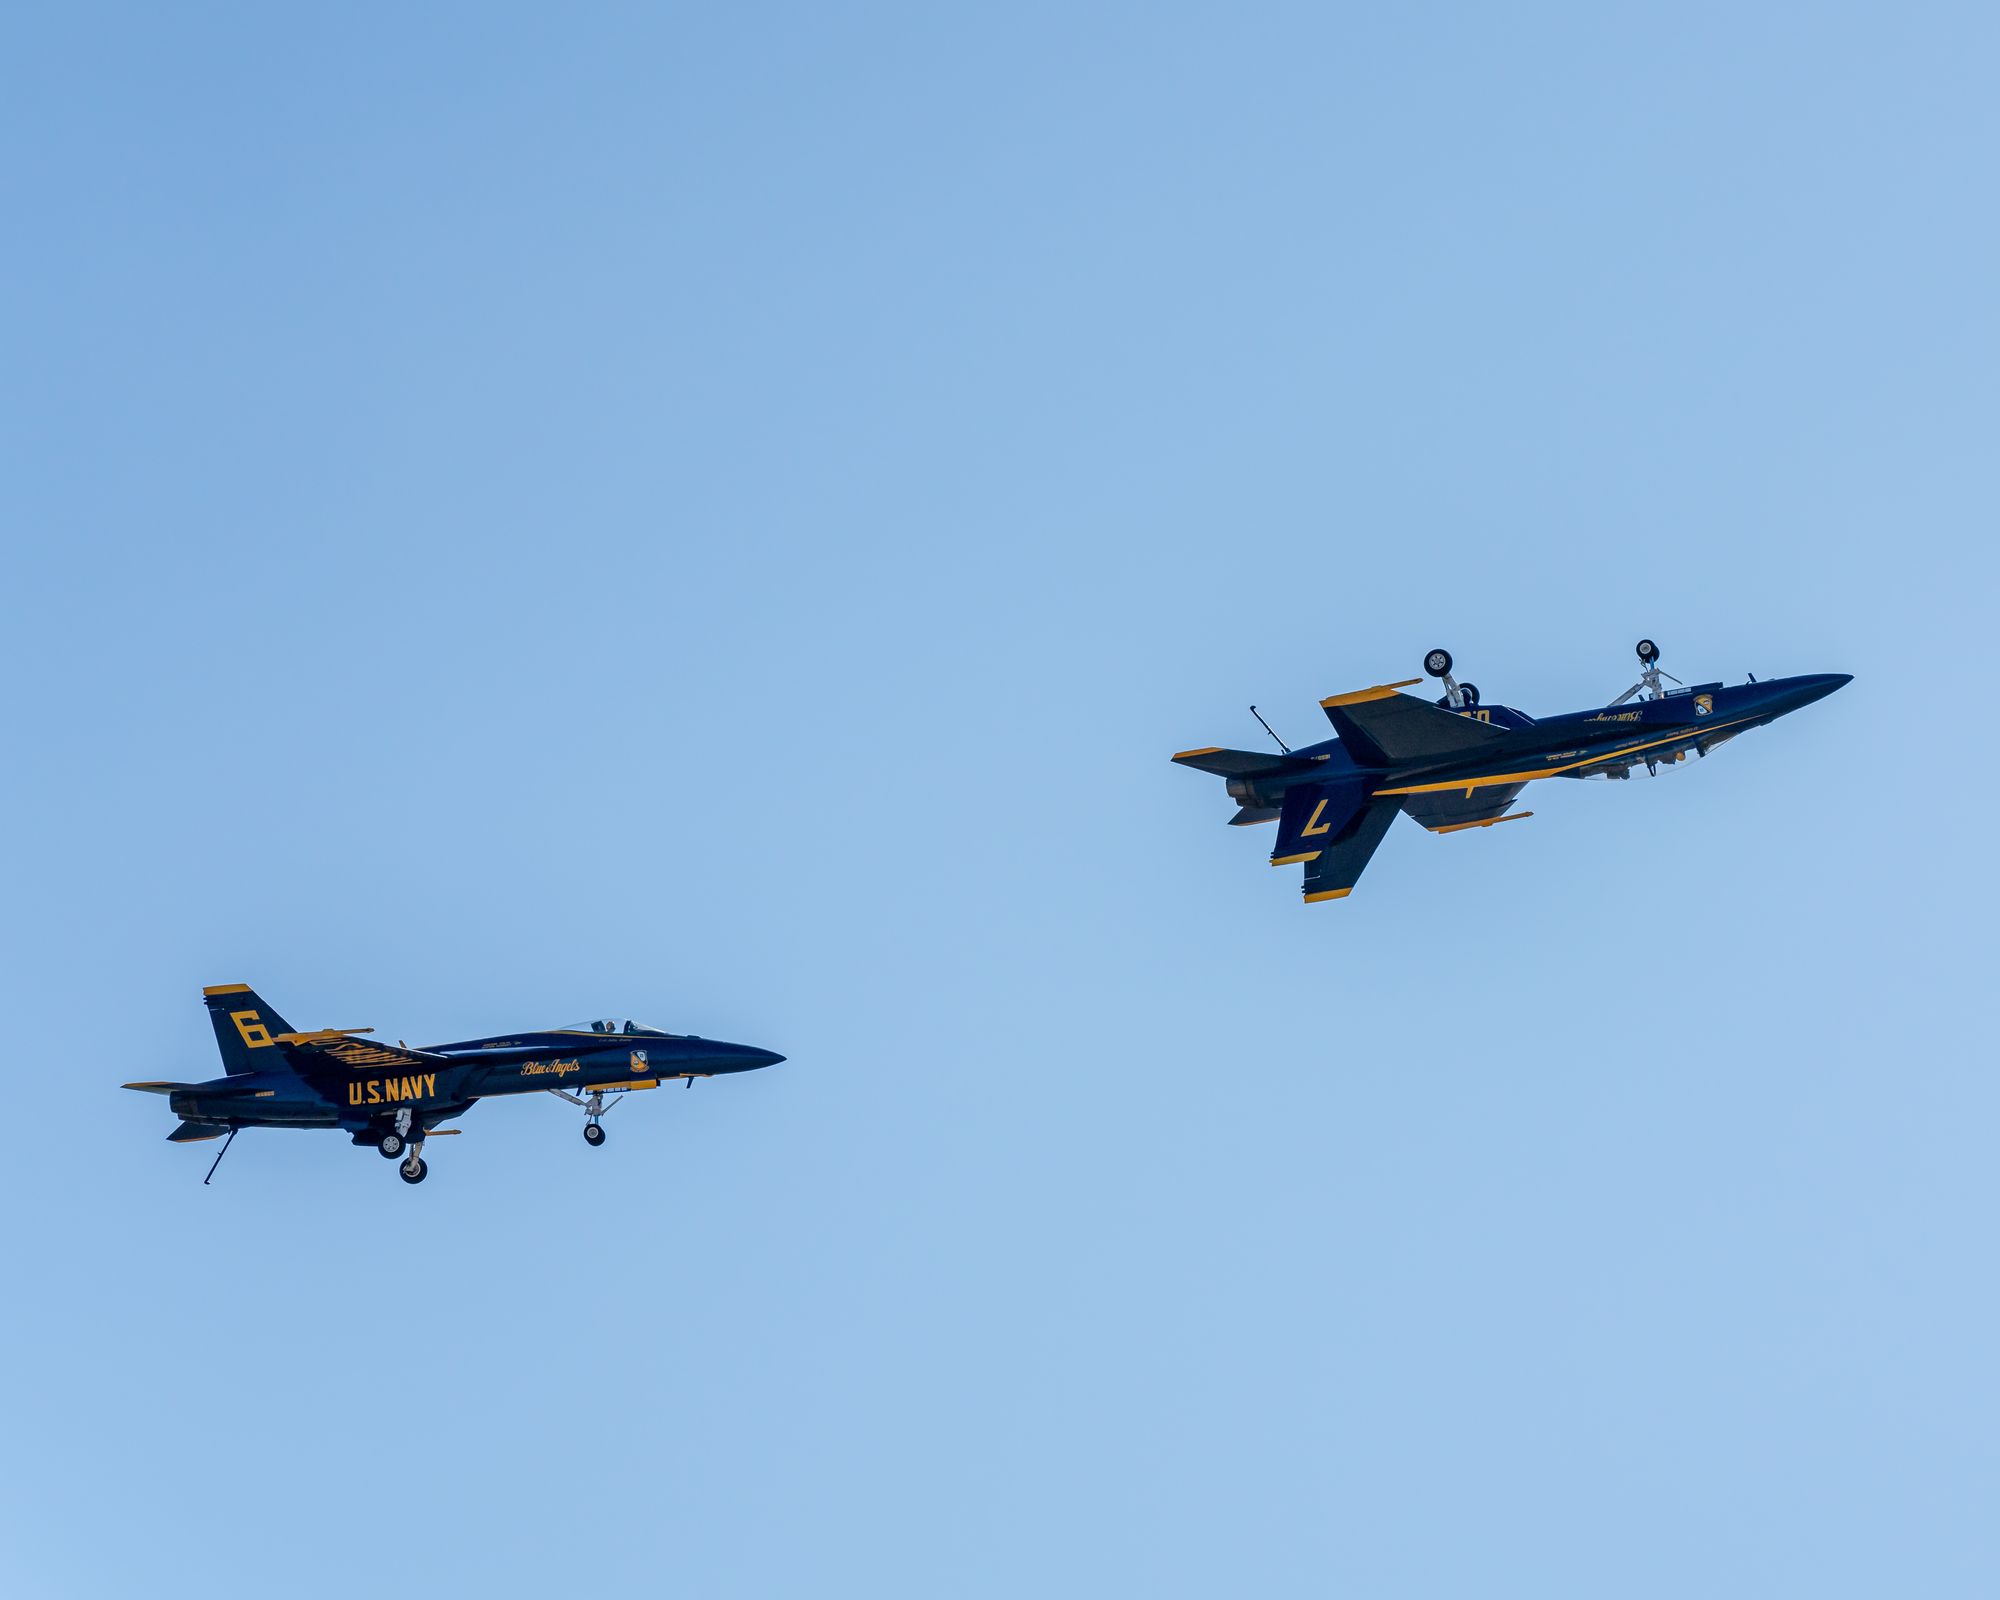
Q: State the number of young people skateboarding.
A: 0